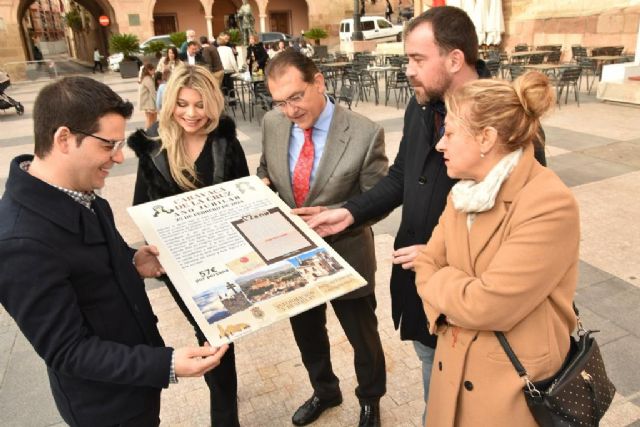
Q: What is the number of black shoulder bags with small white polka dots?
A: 1